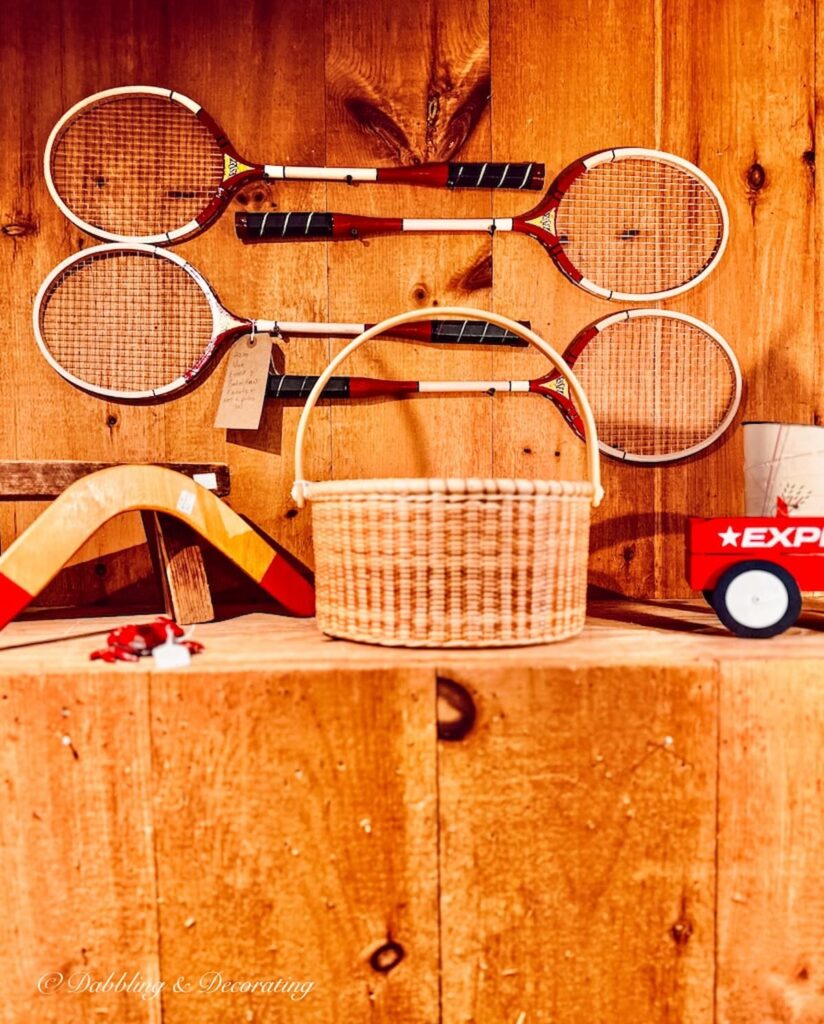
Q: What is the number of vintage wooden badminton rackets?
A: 4